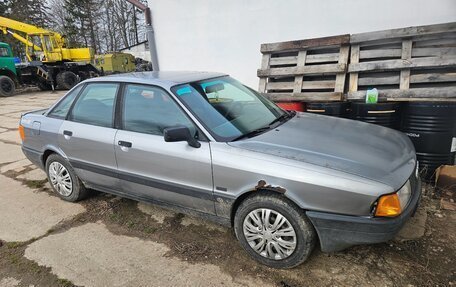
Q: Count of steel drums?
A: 4